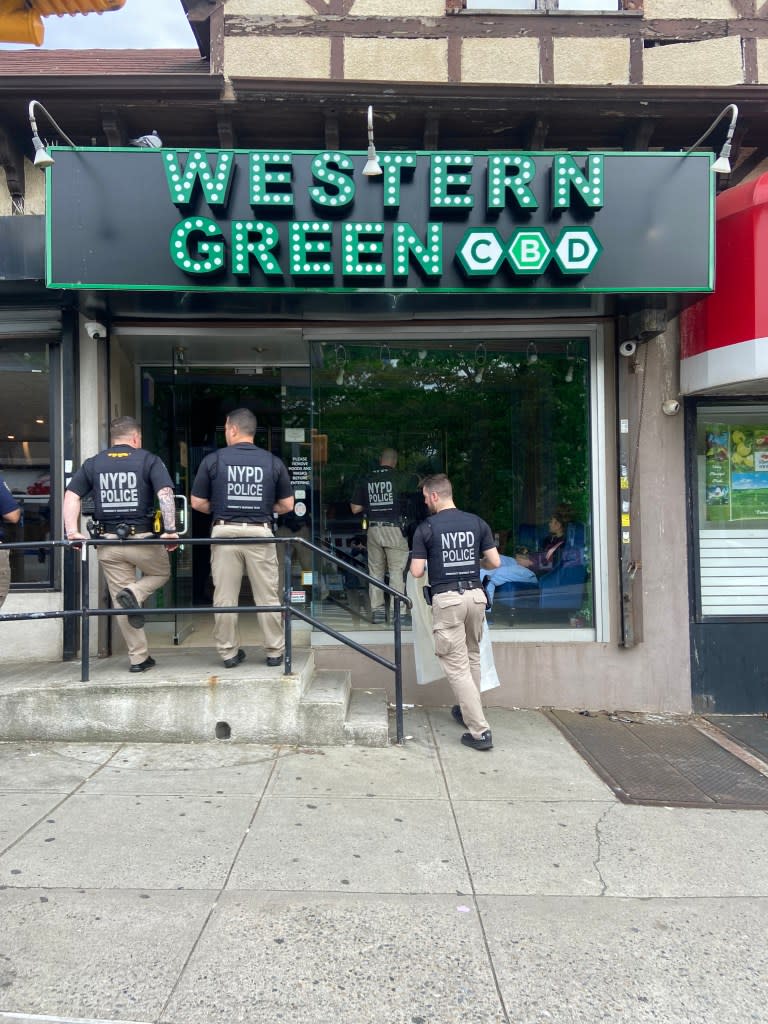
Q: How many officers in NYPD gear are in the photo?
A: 4